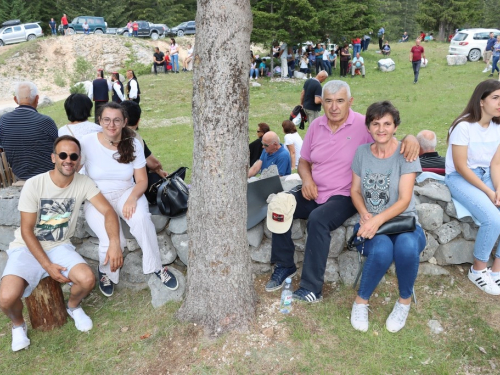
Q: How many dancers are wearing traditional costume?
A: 3